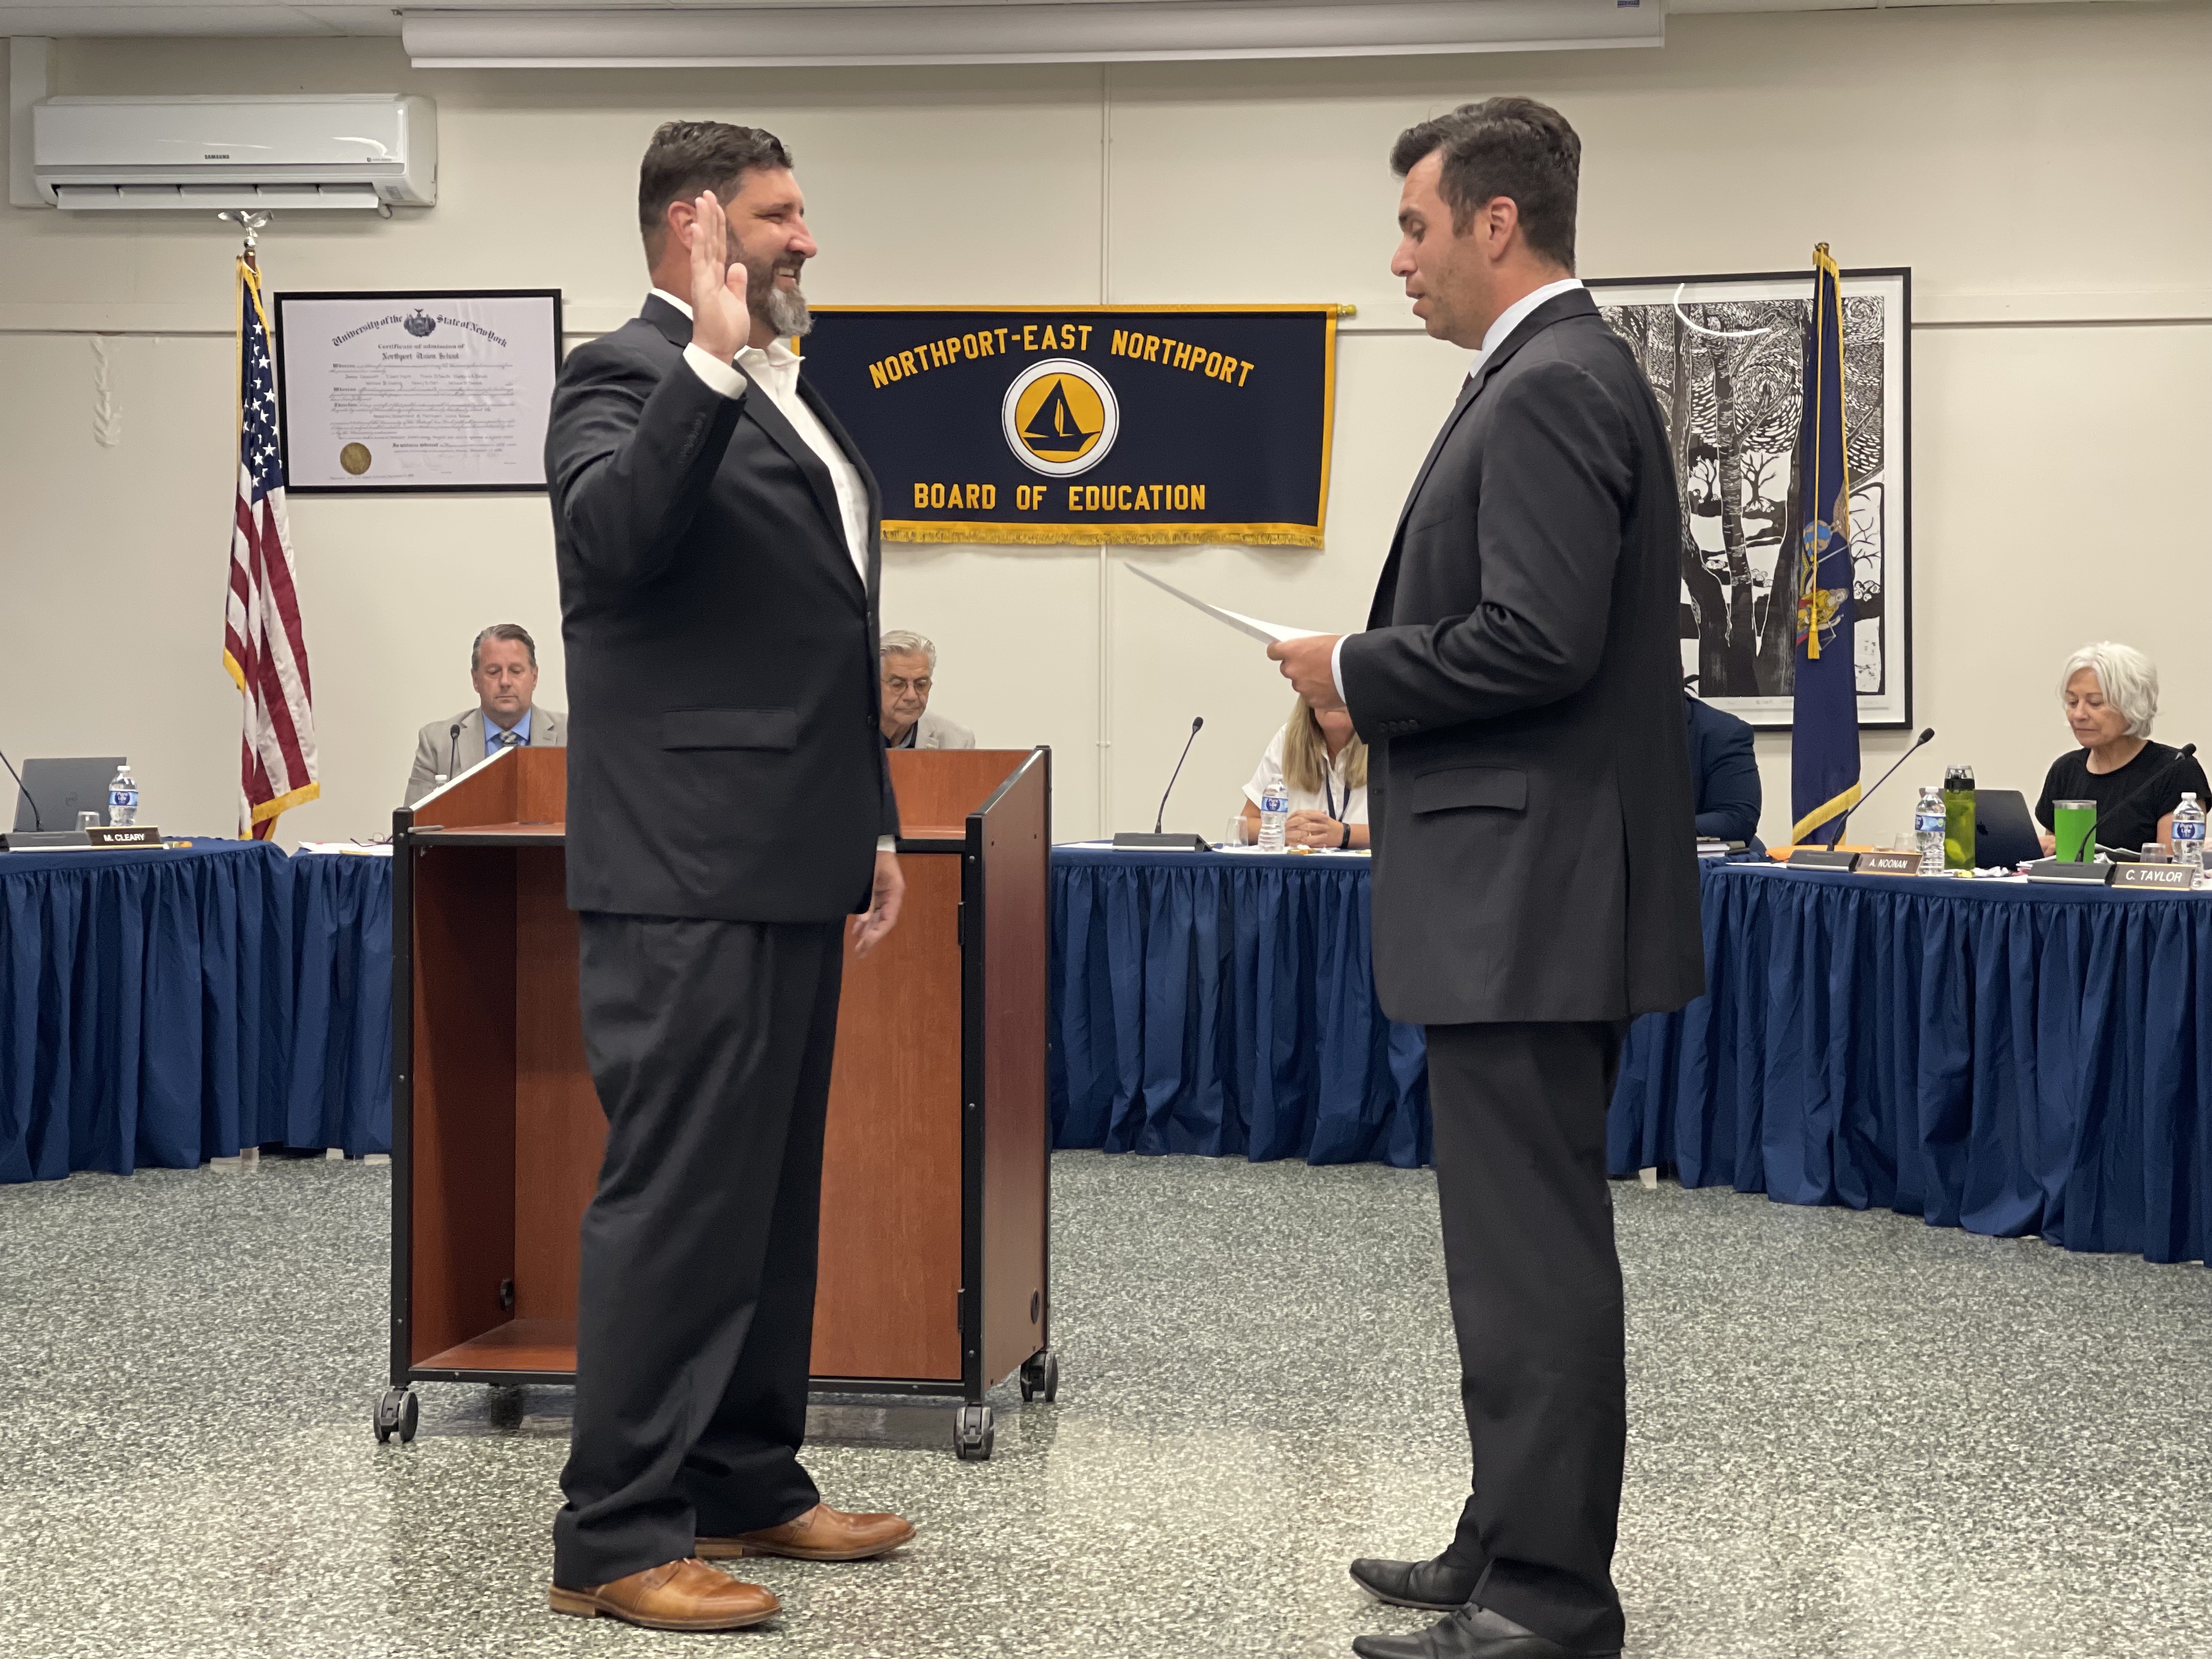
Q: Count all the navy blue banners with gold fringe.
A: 1